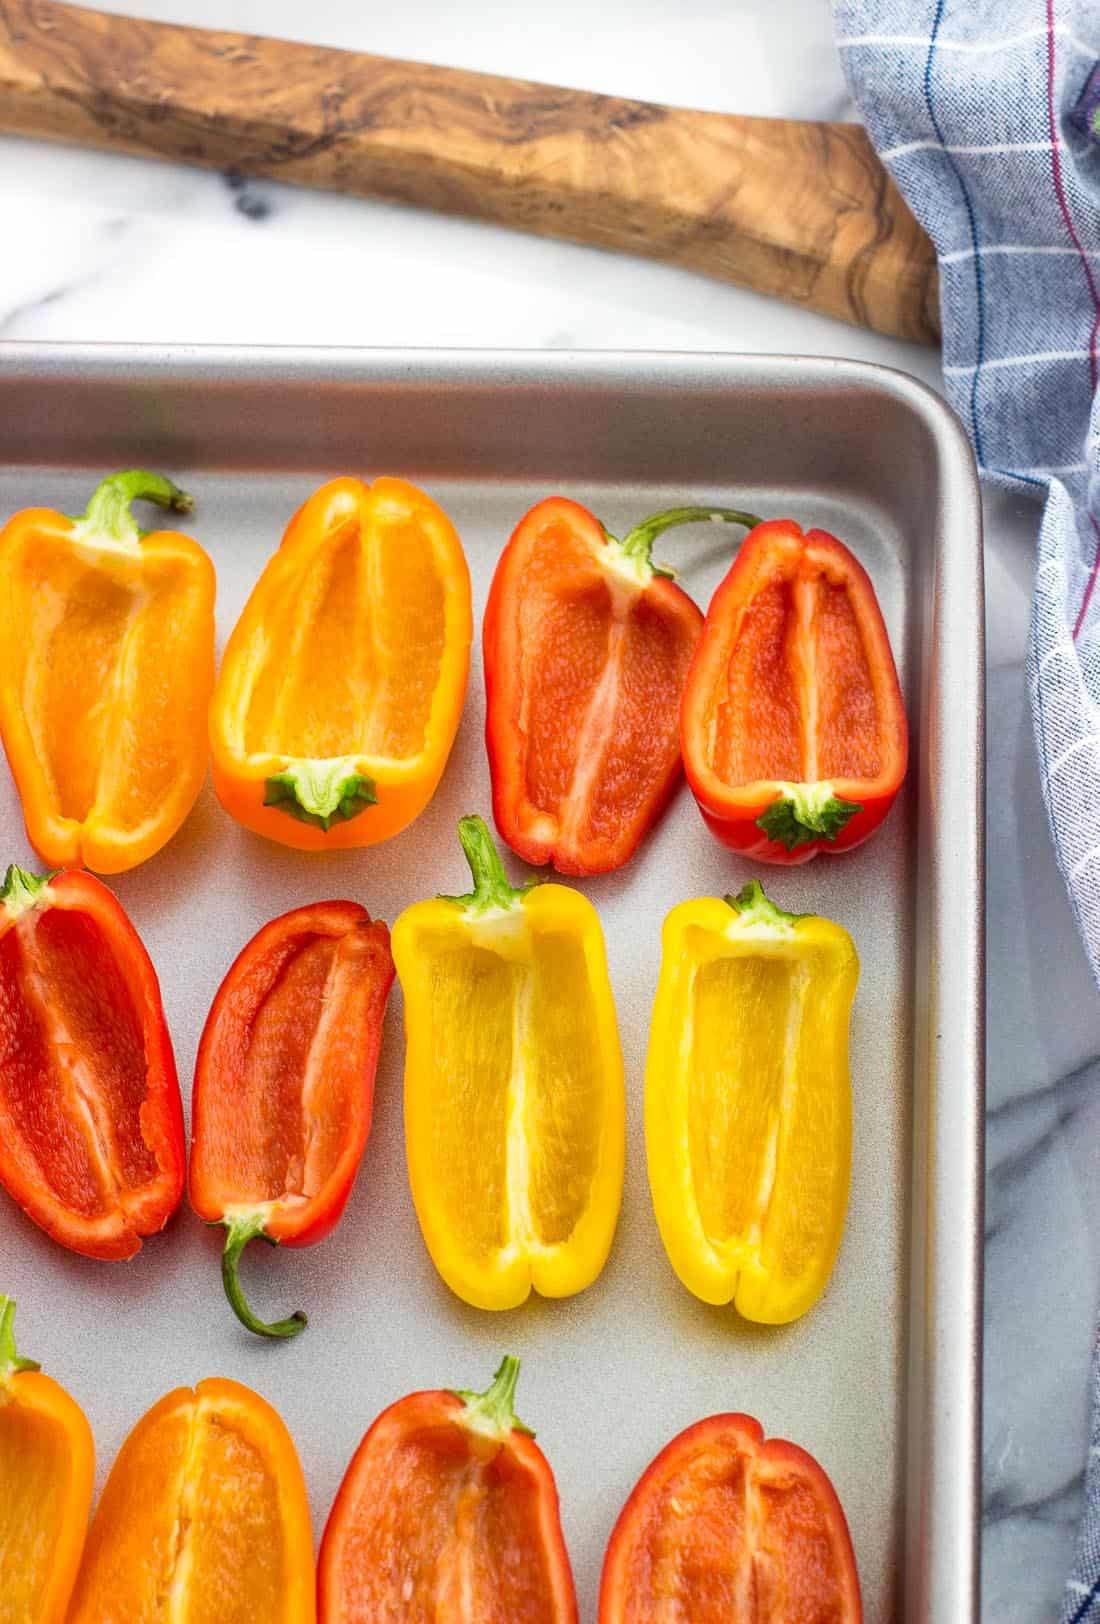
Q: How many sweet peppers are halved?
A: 12